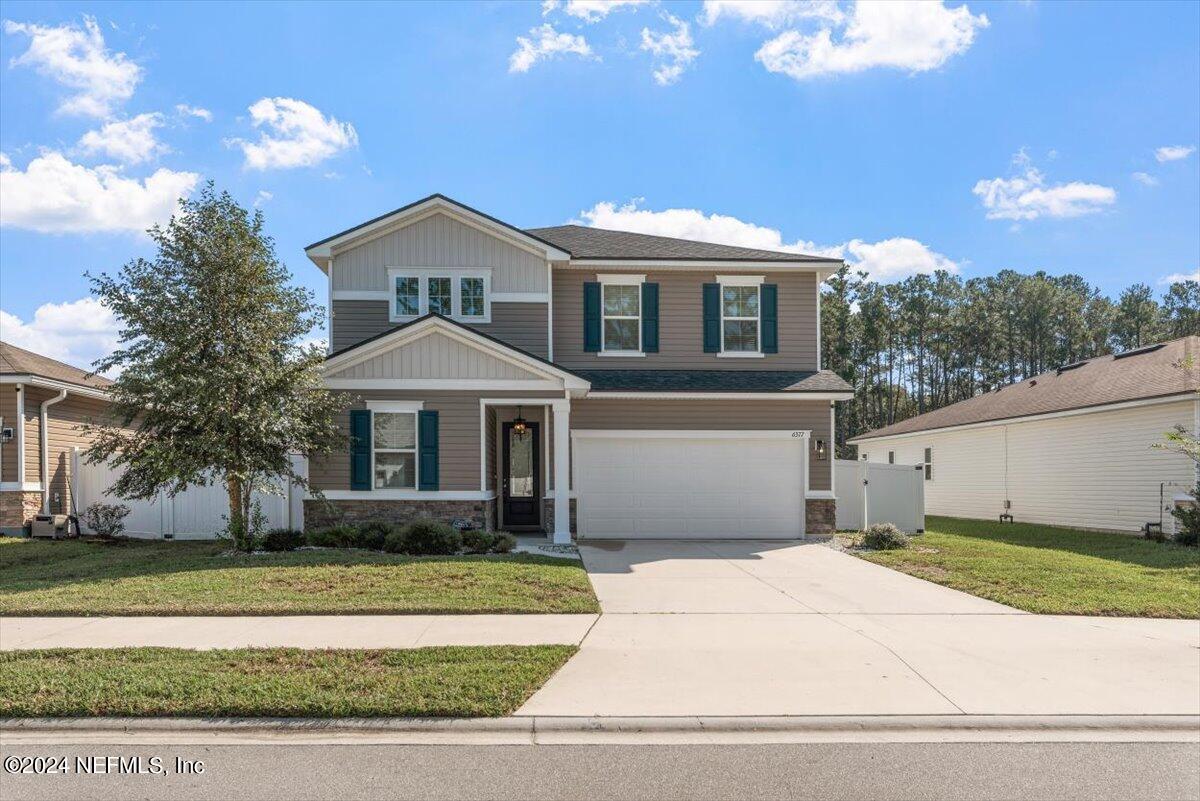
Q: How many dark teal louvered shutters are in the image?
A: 6